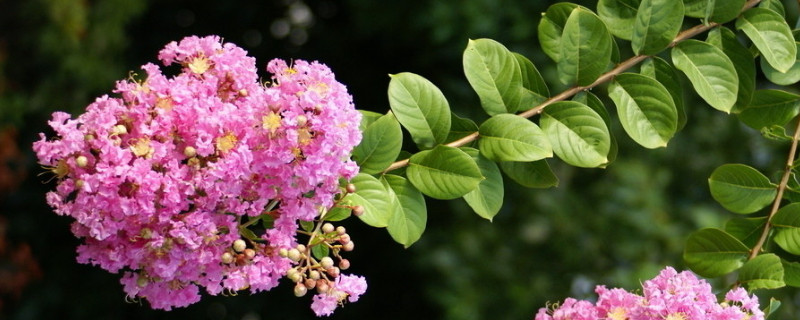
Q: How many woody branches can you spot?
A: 2